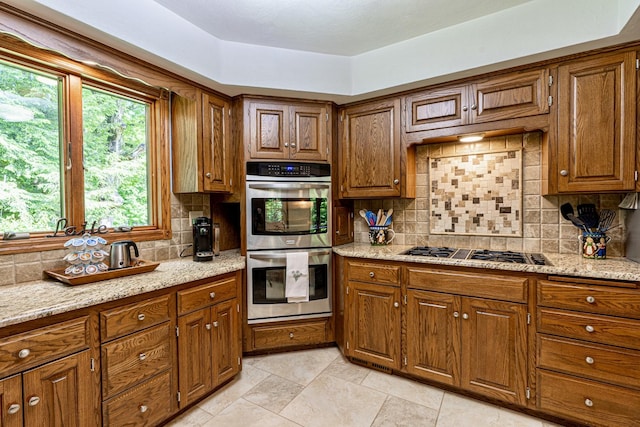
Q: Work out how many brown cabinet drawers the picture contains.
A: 11